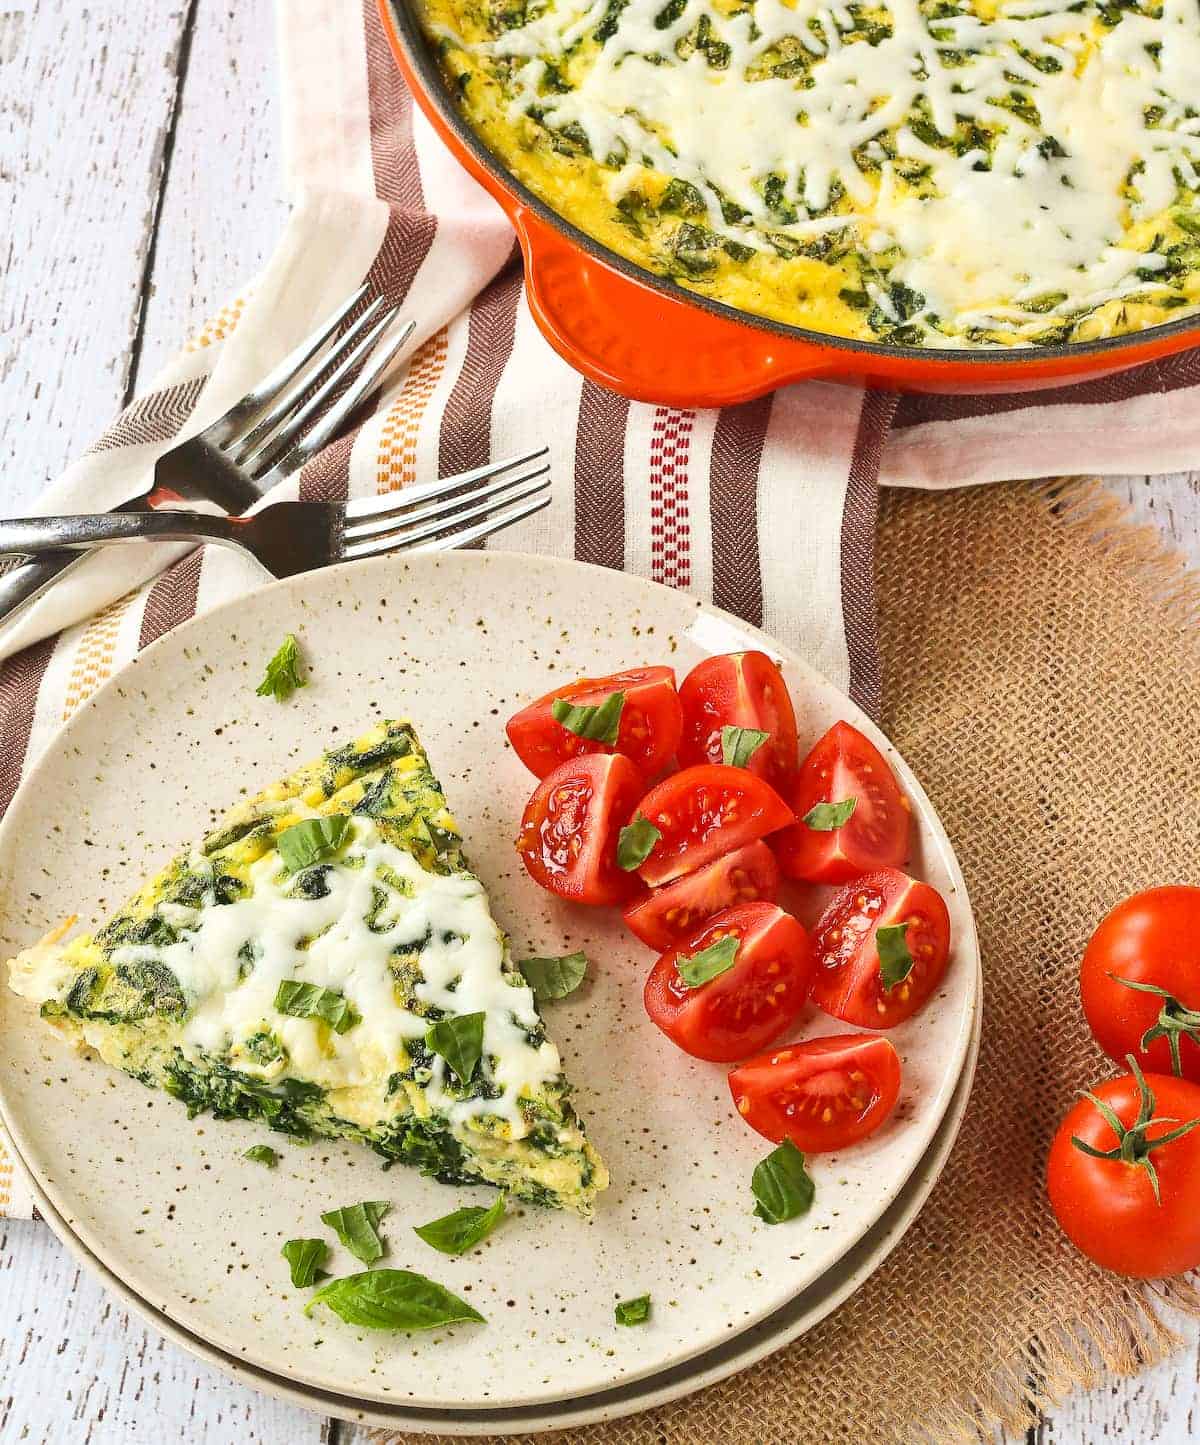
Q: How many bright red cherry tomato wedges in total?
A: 9